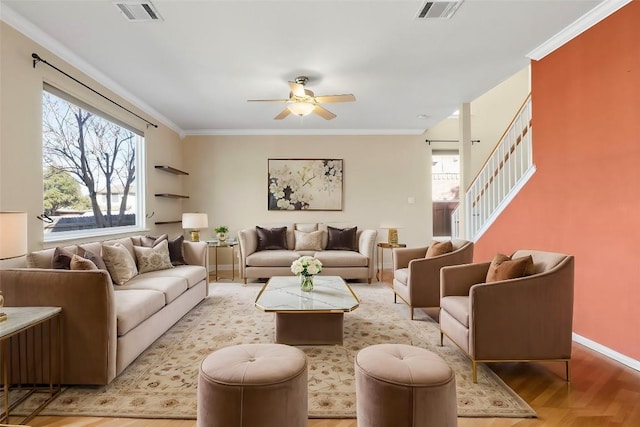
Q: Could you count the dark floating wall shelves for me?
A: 3